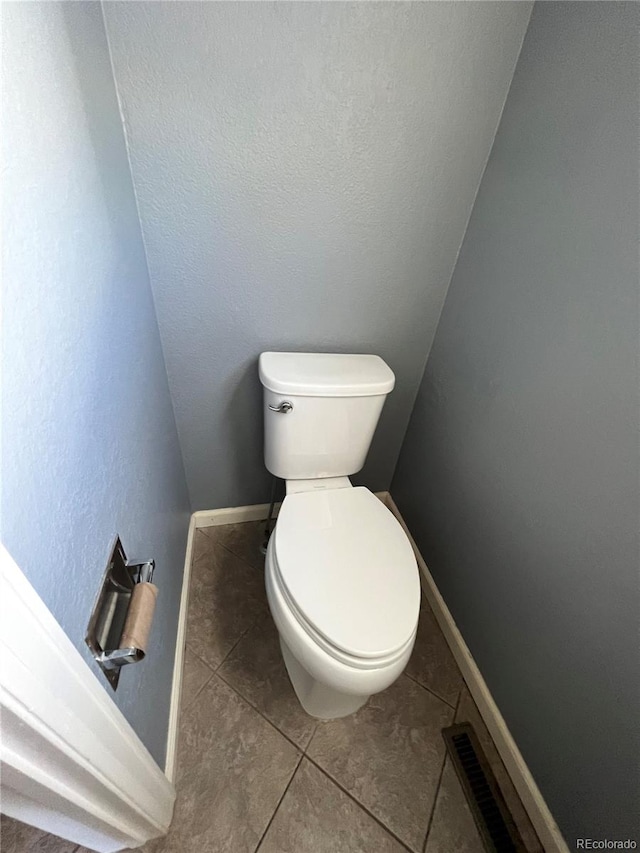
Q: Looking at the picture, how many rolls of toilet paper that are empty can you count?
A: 1